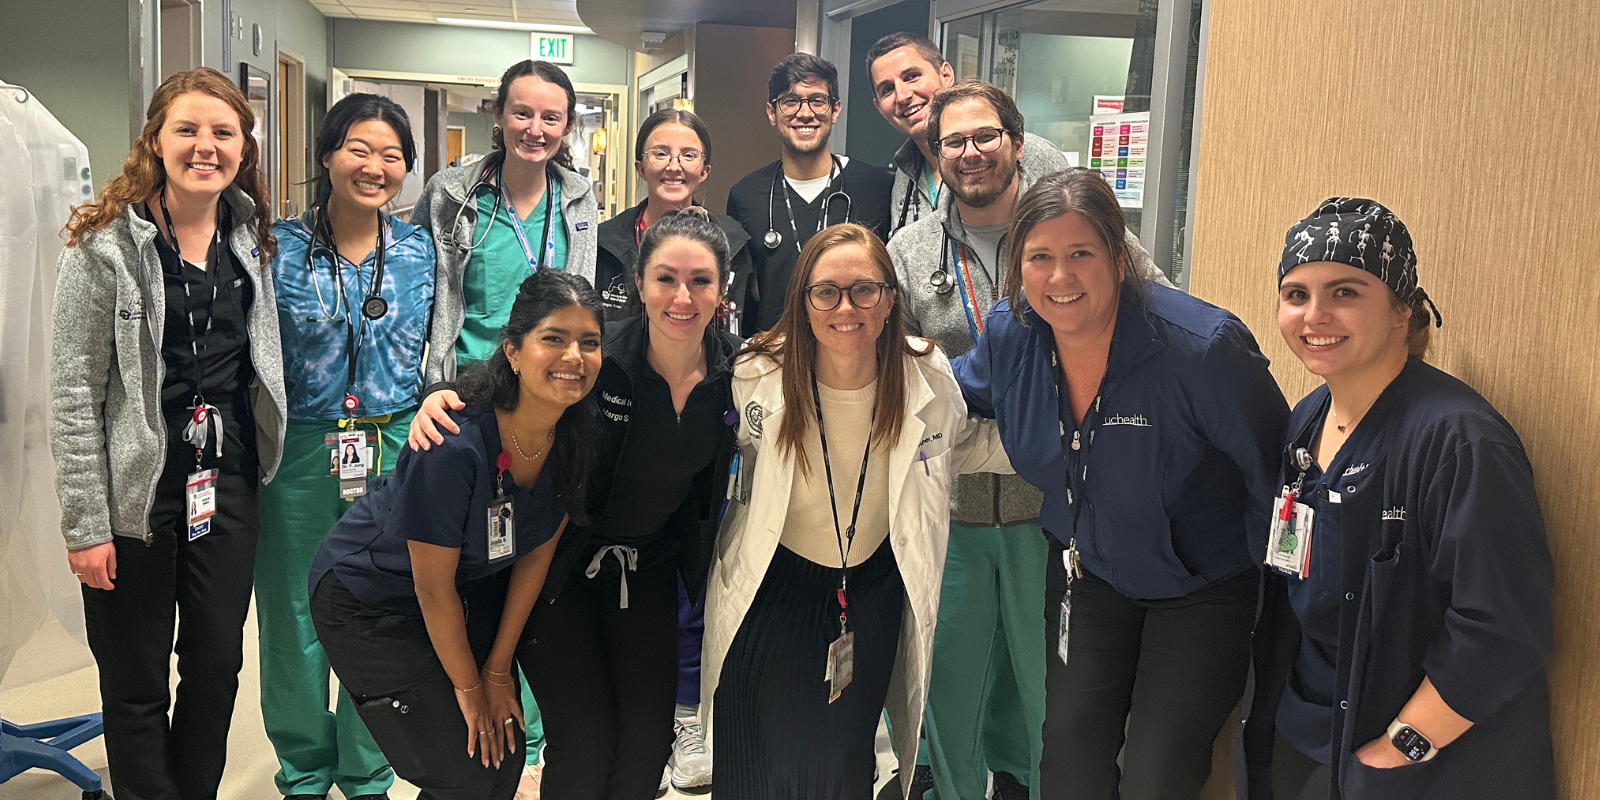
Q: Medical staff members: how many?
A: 12